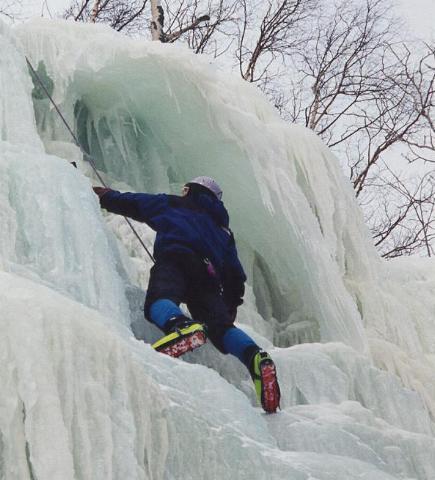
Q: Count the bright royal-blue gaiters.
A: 2